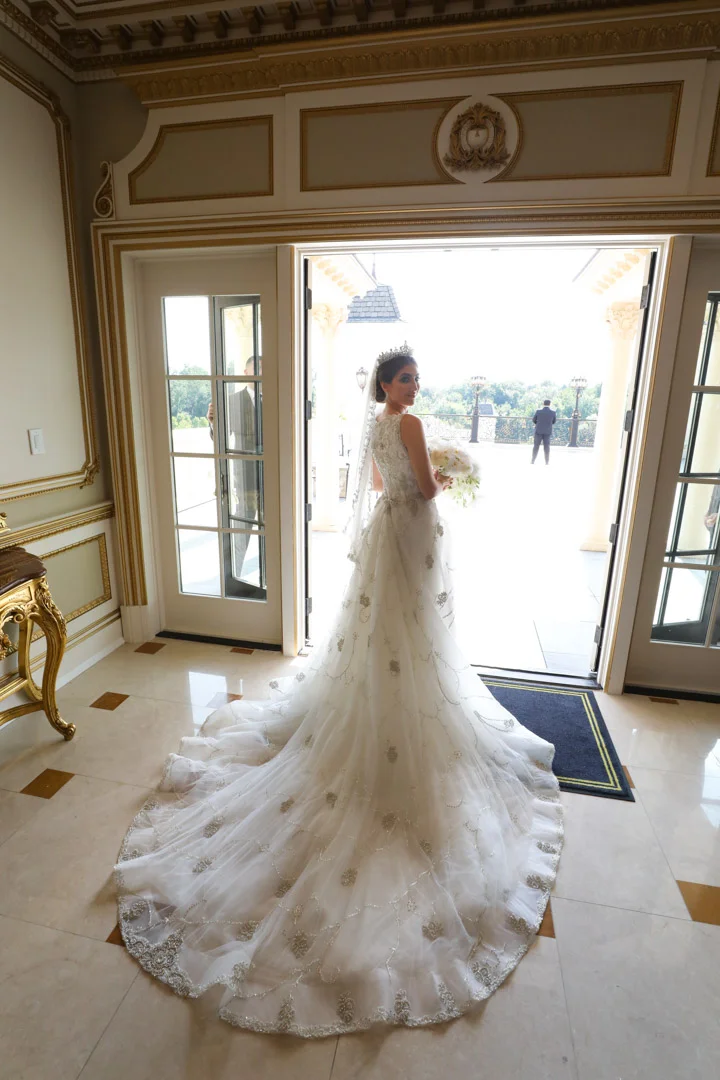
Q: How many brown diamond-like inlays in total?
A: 10